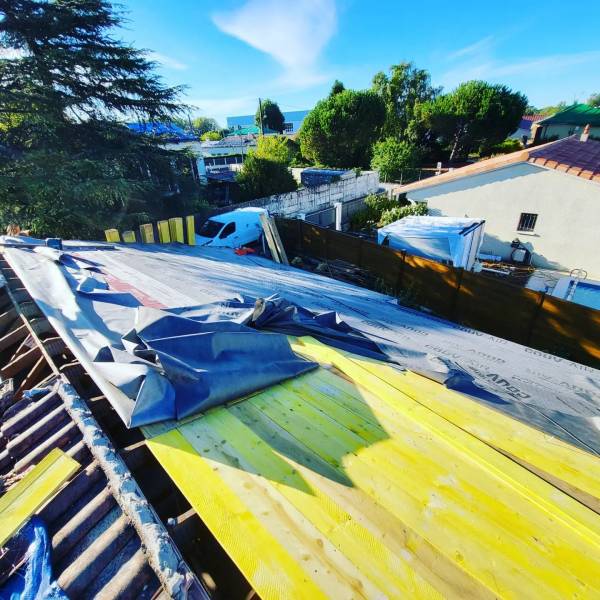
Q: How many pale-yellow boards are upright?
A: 6